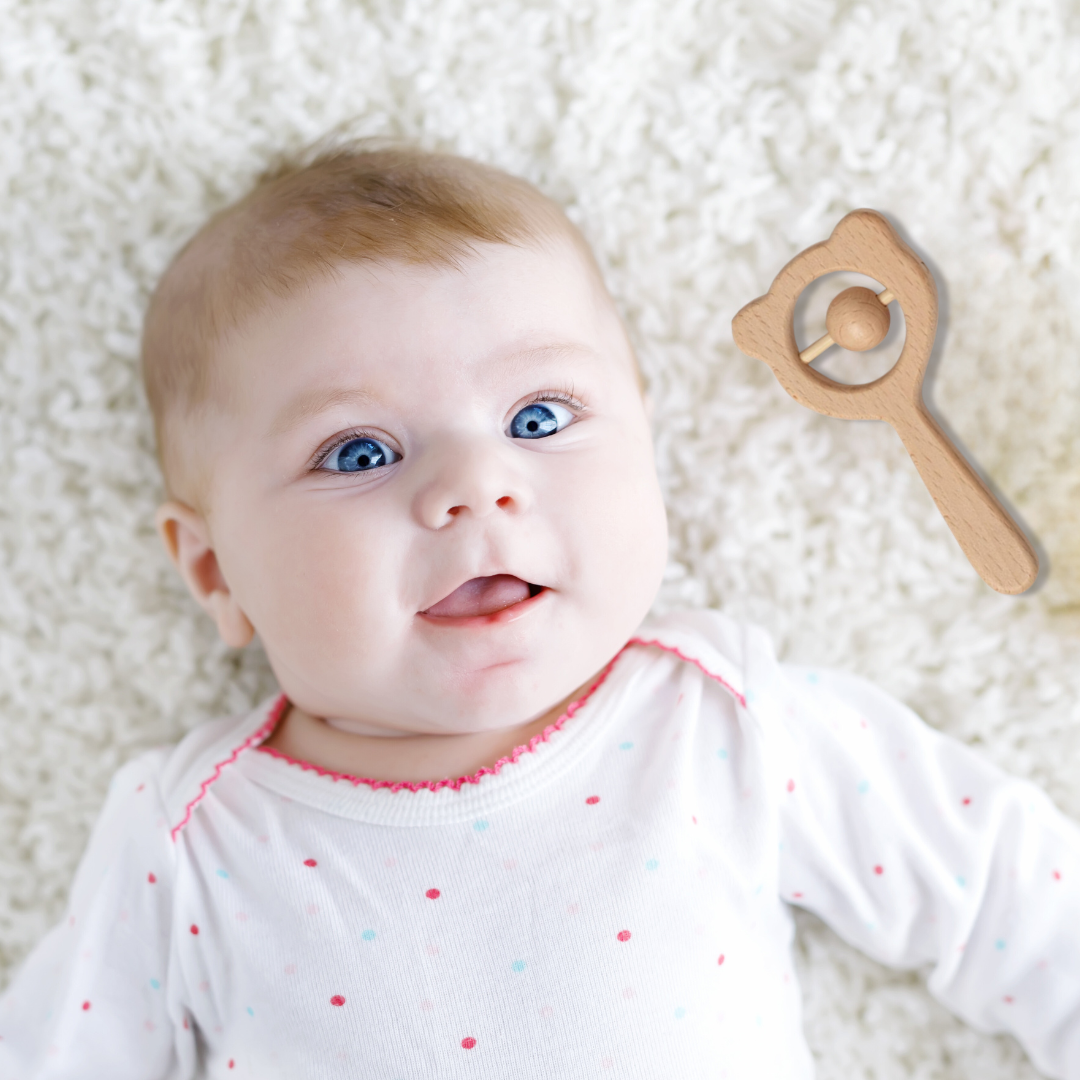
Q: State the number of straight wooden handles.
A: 1